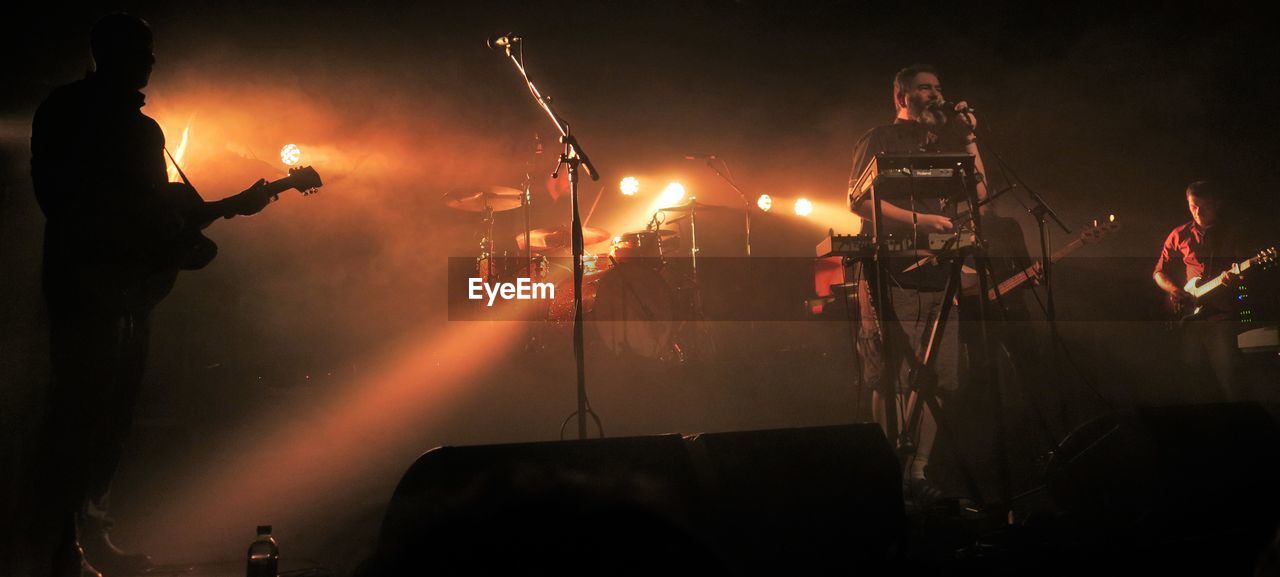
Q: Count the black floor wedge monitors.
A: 3